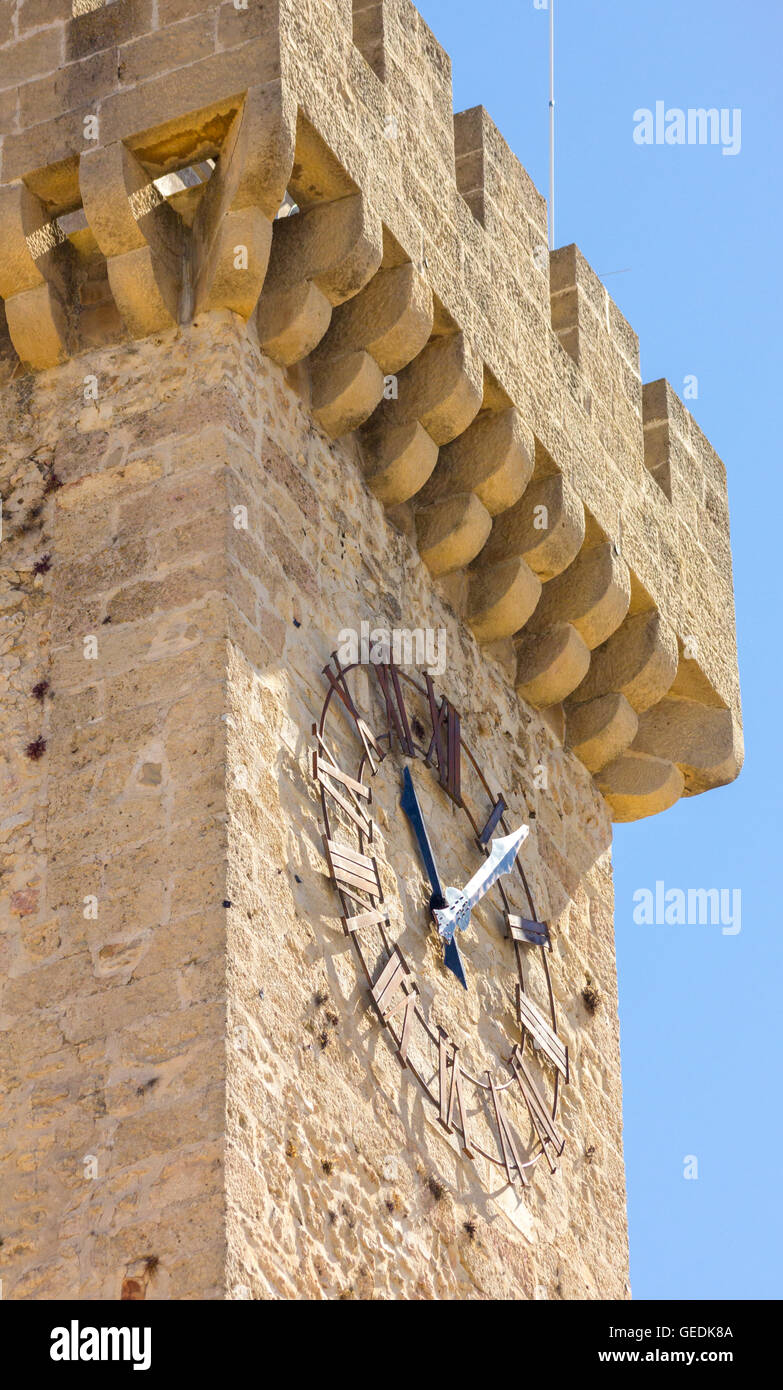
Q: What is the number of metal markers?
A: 12